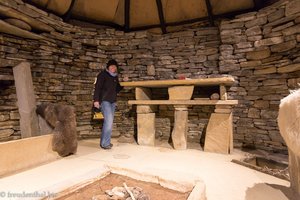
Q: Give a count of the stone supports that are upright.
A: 3